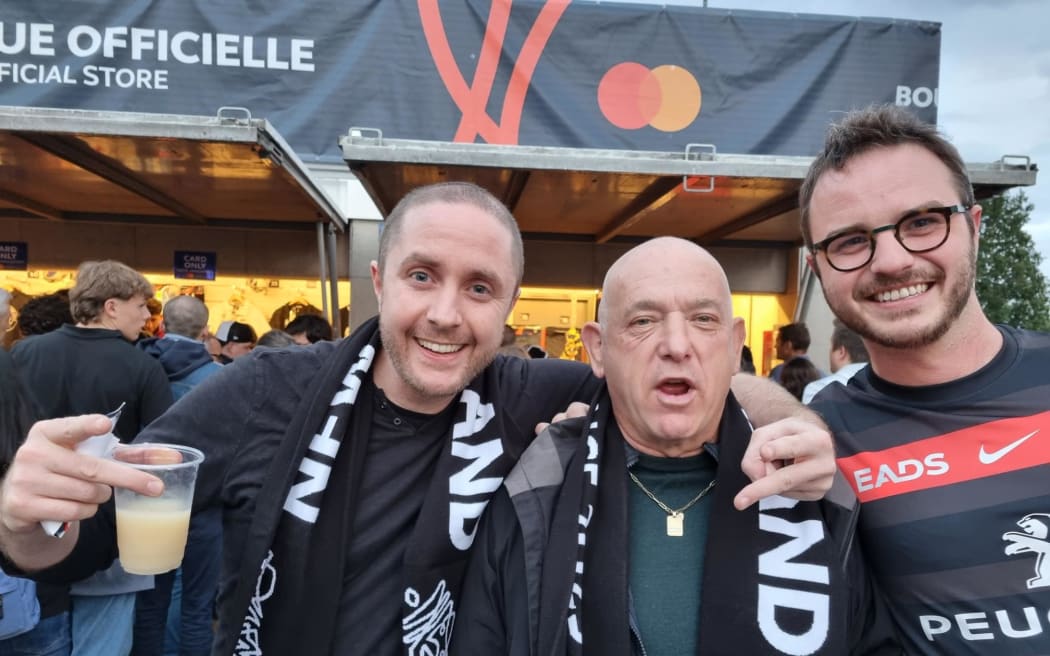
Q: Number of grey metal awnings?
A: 2